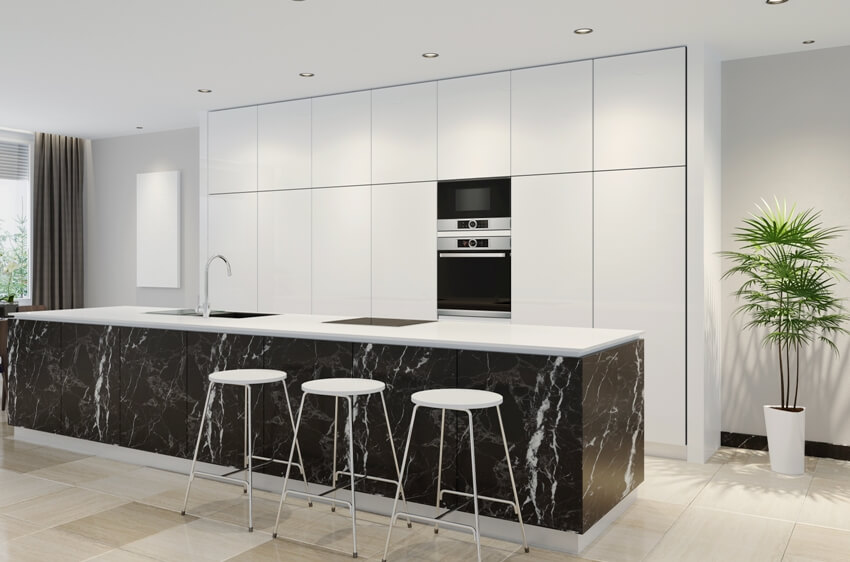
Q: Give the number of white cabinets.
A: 13